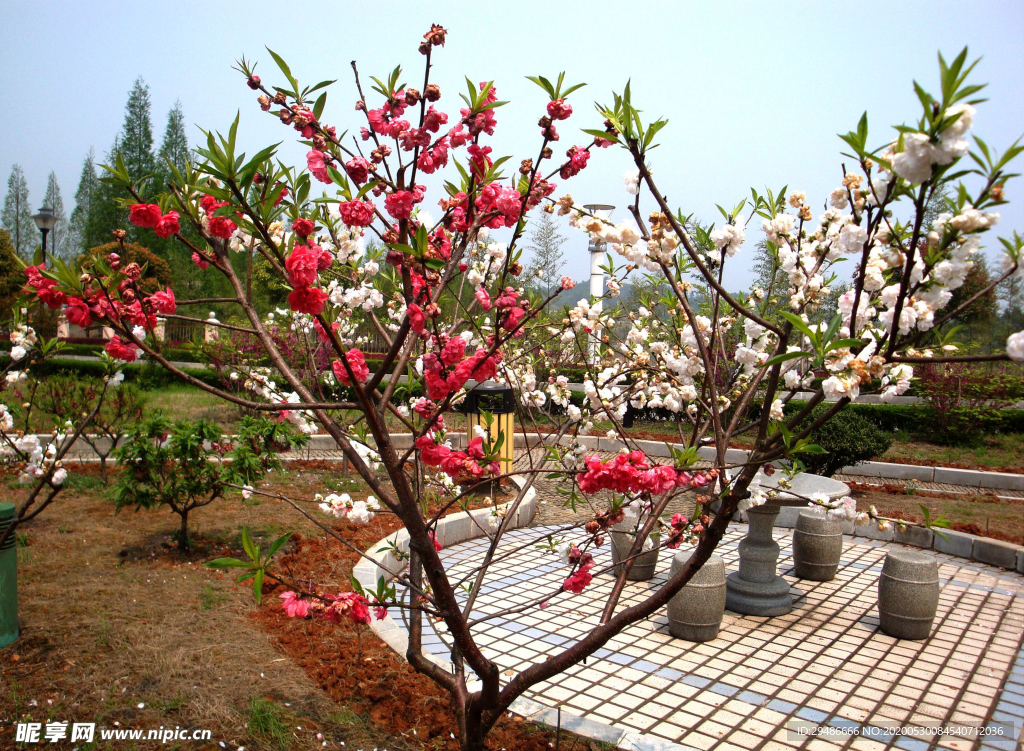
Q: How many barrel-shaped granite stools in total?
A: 4